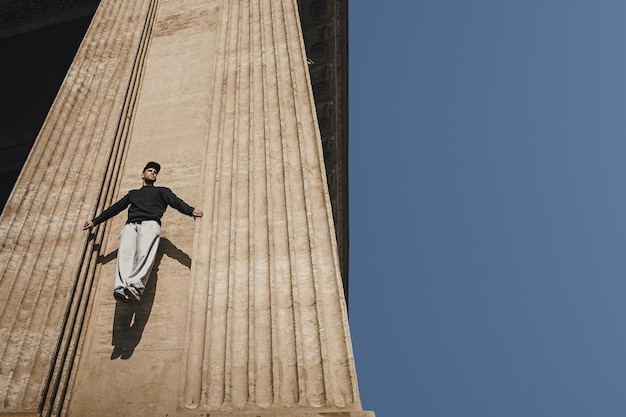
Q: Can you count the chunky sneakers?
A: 2